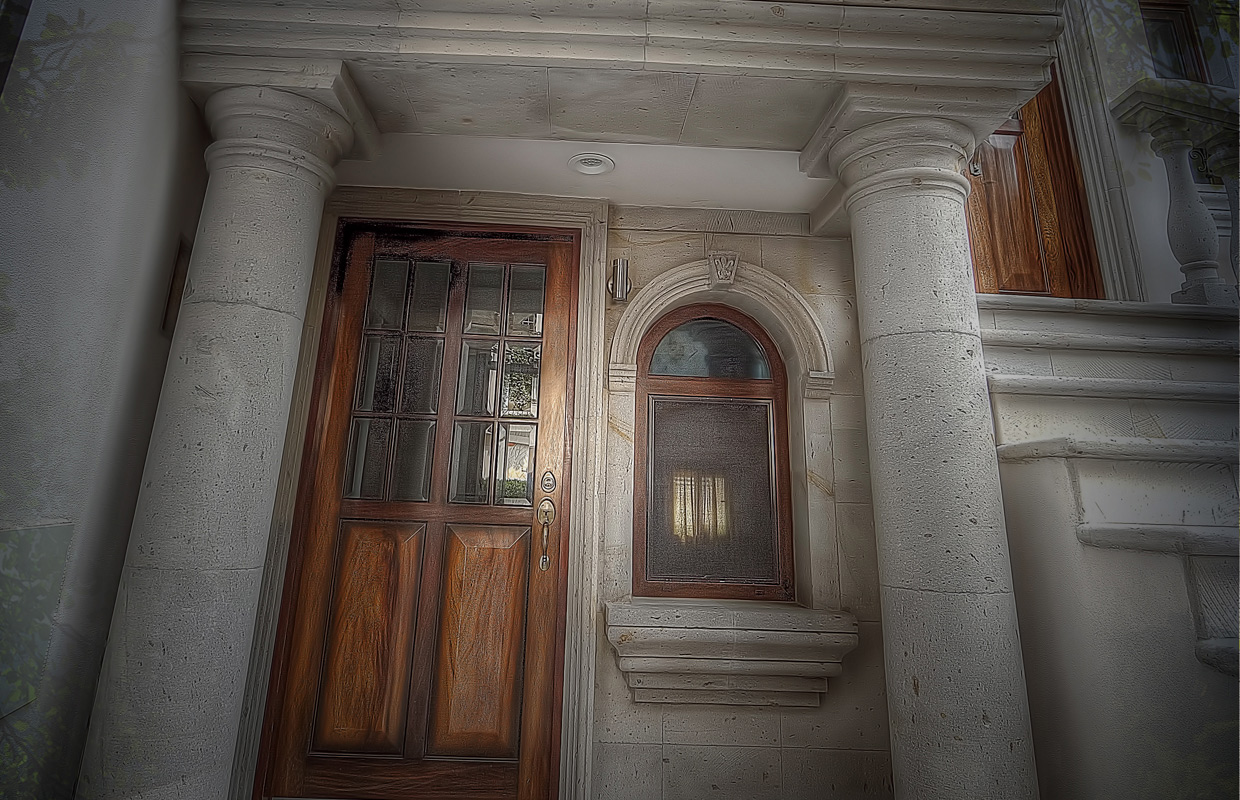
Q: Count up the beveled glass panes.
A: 12